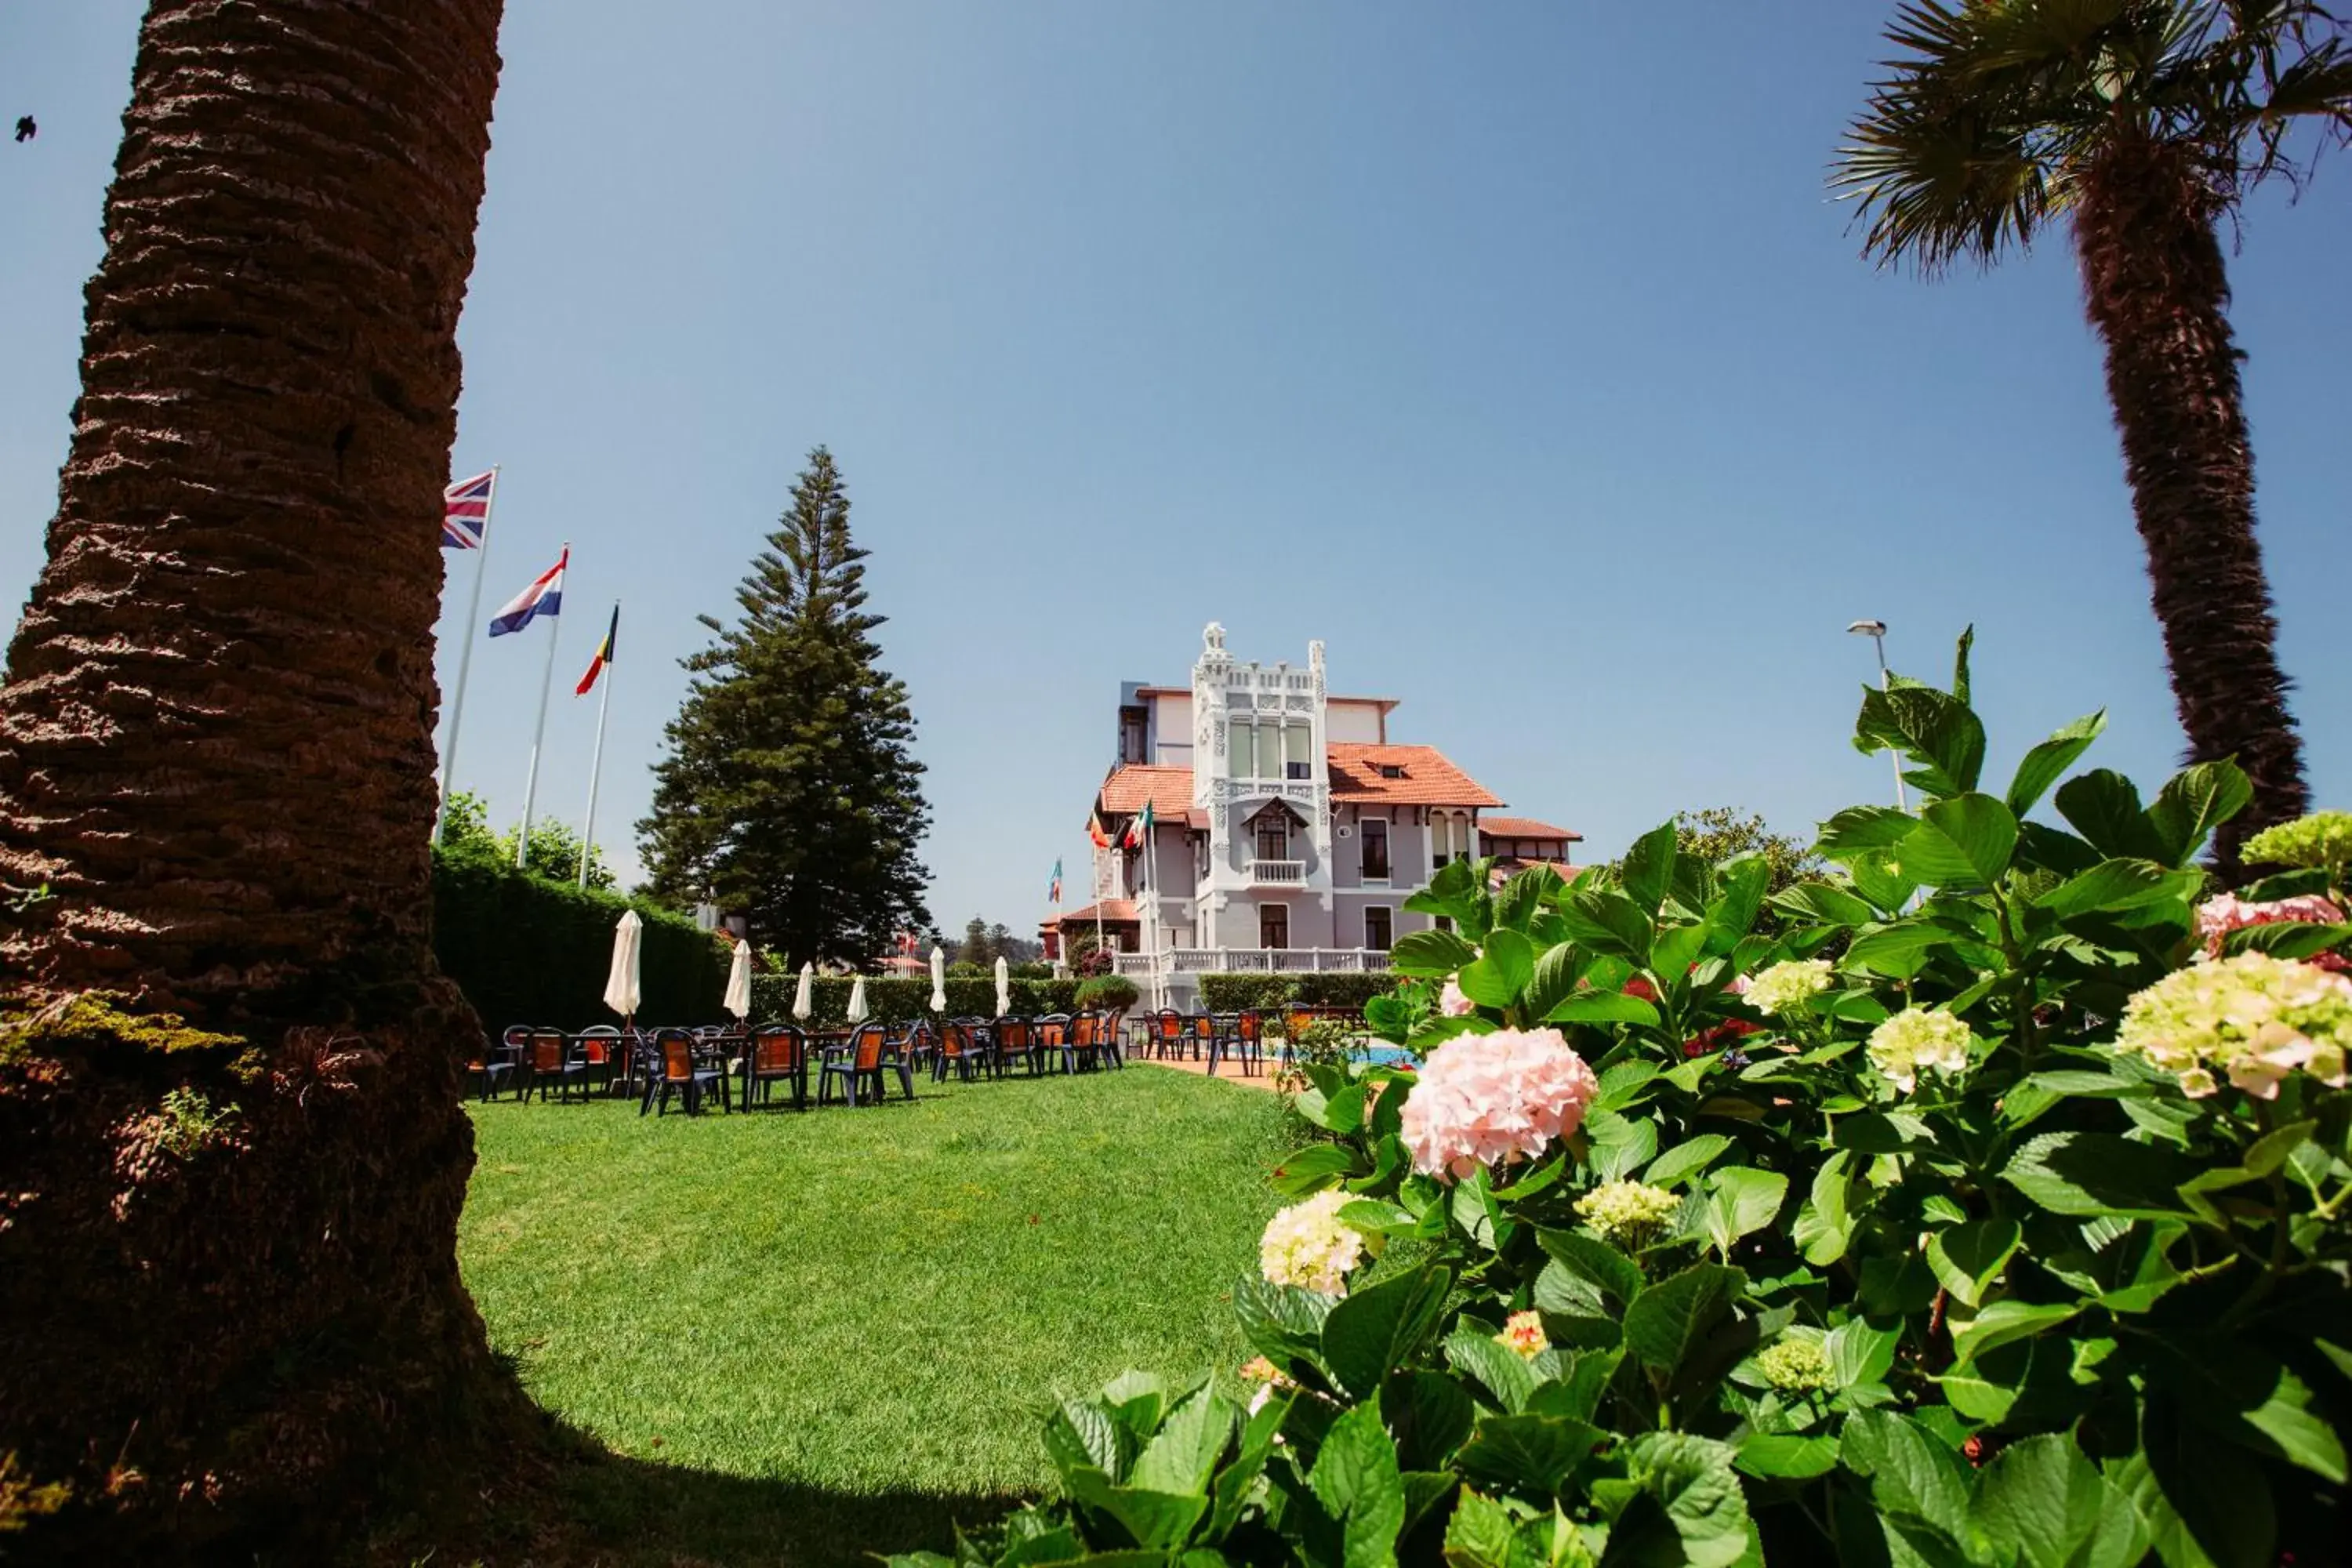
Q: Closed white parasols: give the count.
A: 6